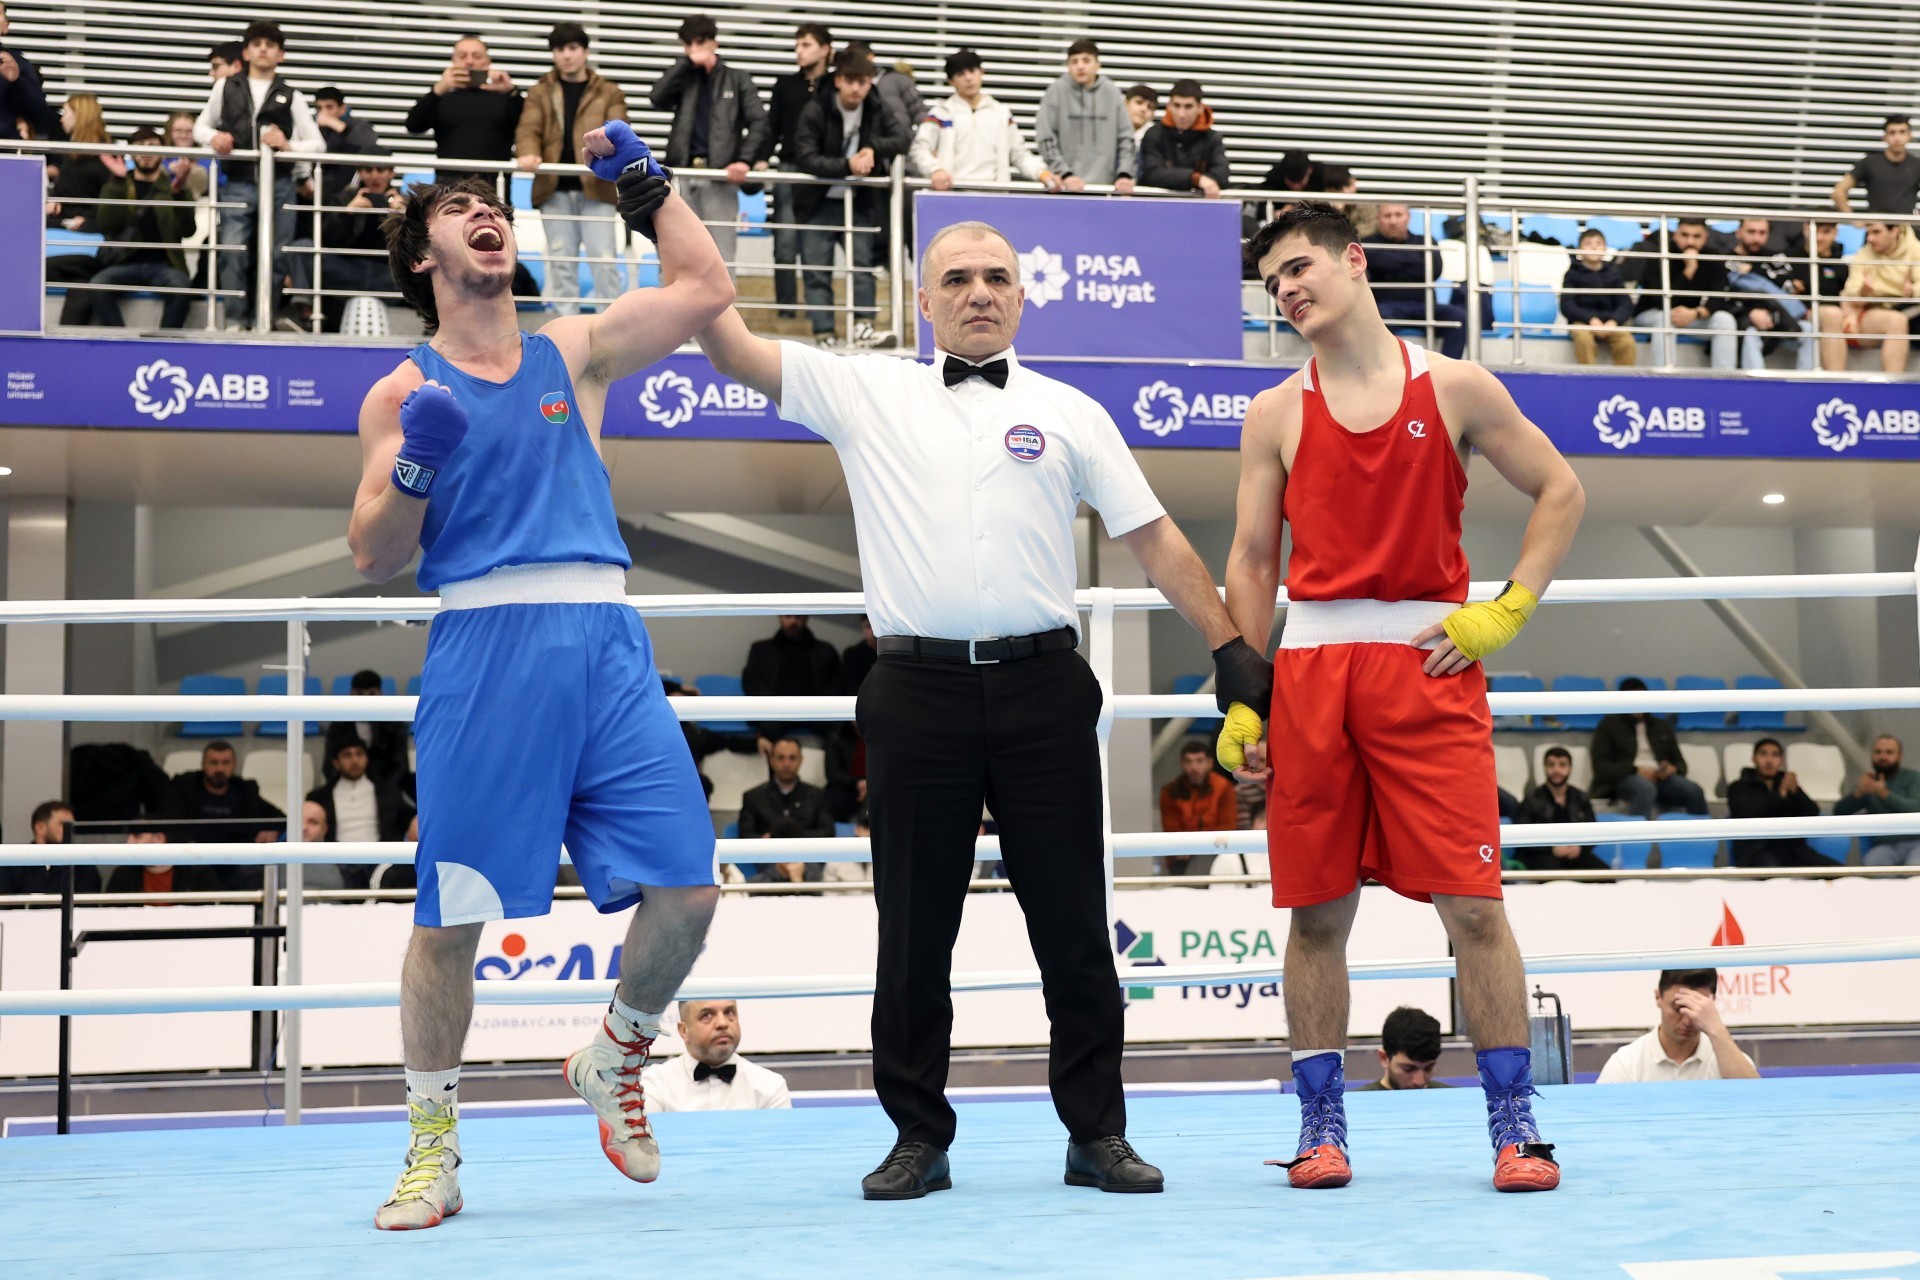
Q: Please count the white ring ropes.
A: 4